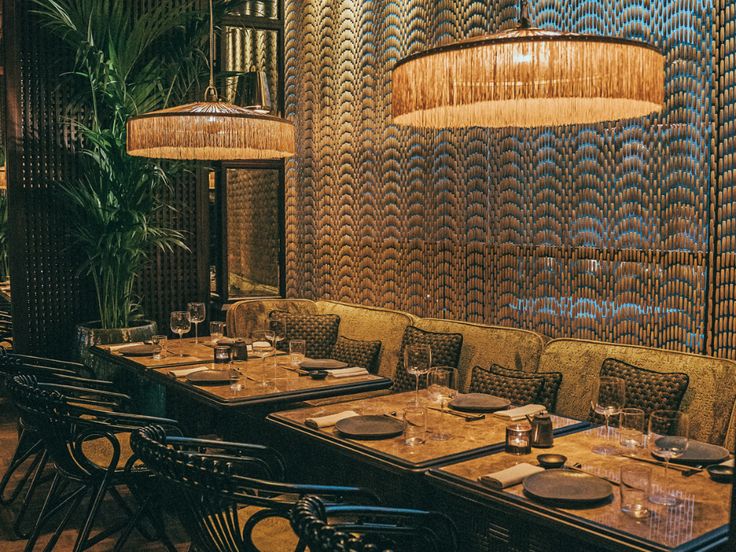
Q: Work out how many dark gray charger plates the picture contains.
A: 8